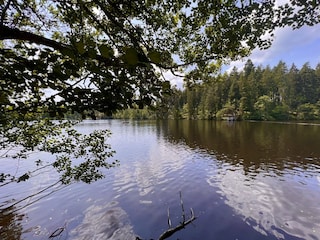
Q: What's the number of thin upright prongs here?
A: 3